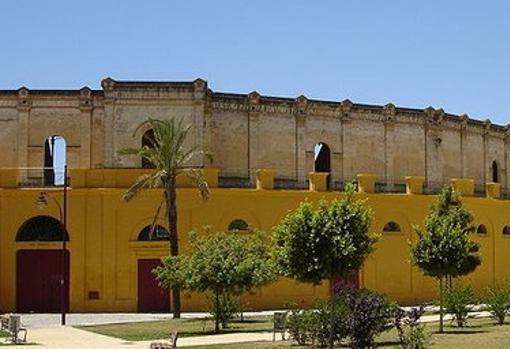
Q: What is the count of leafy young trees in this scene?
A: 3